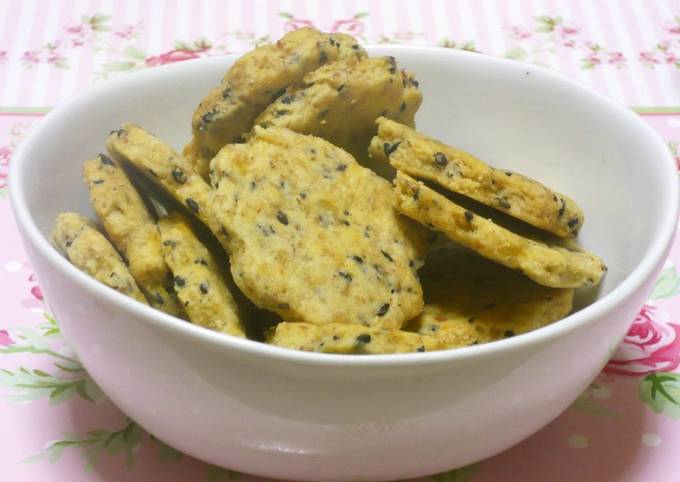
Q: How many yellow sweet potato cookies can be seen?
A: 11